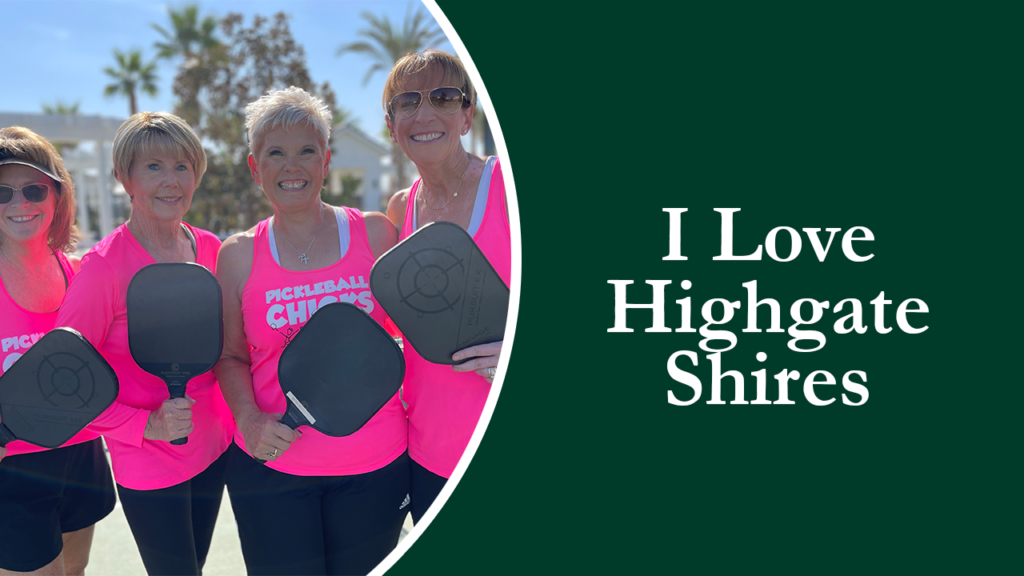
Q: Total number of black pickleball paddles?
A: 4